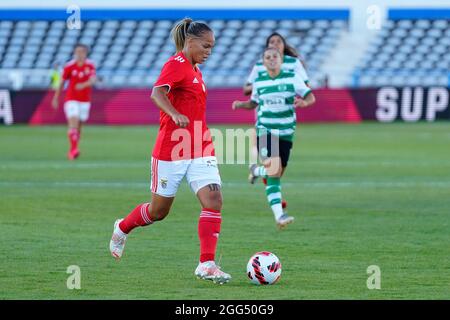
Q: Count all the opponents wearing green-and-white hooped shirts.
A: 2